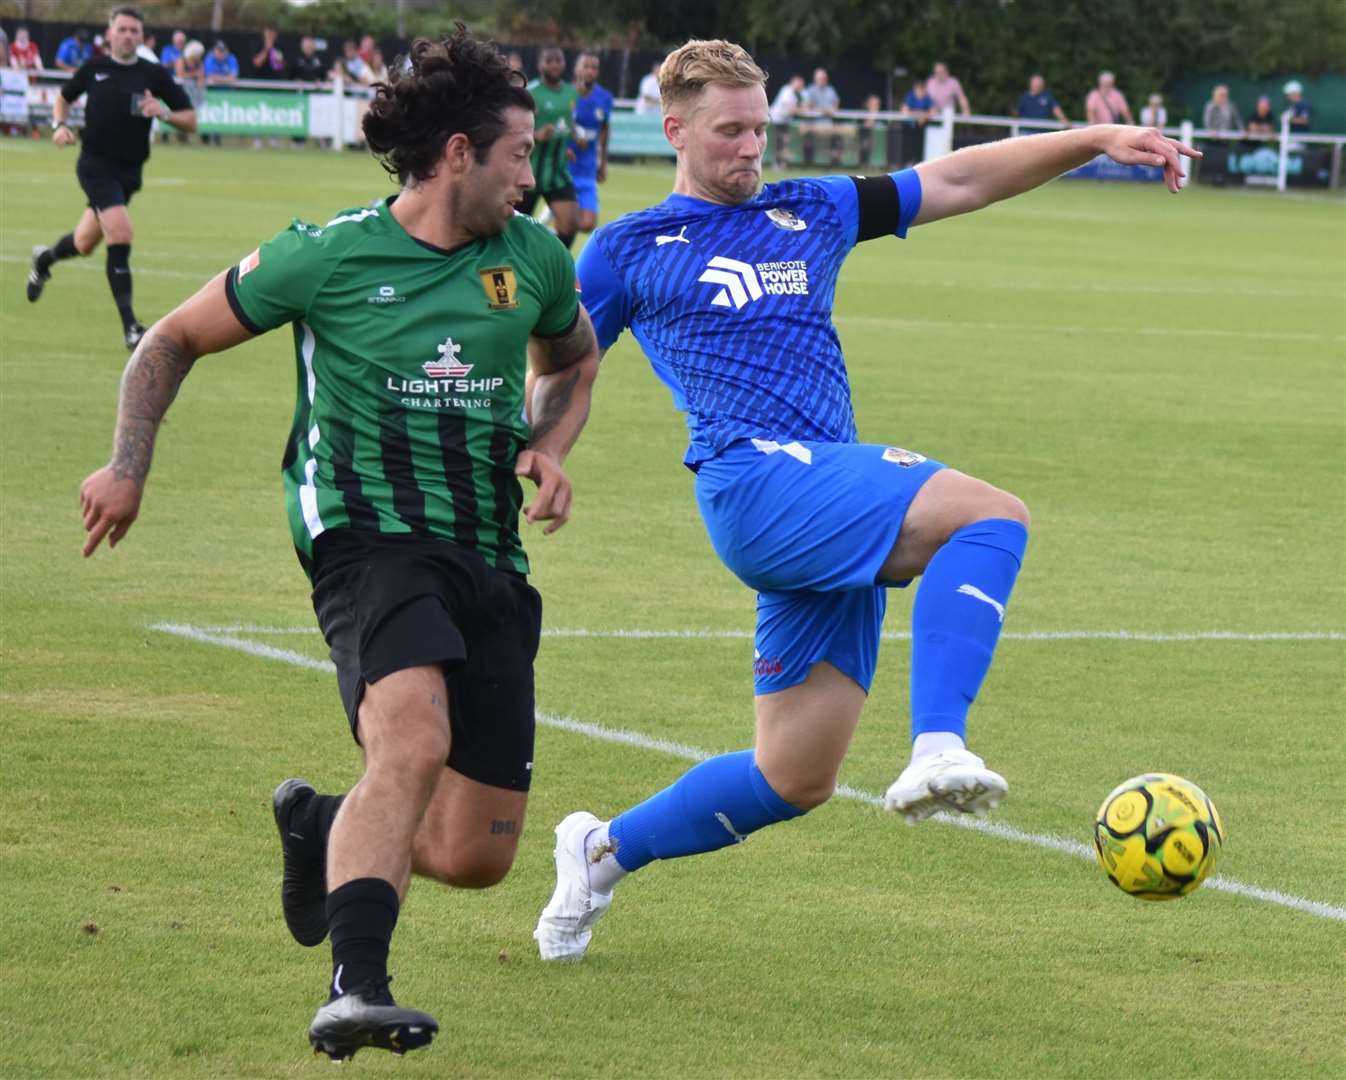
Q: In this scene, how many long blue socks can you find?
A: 2